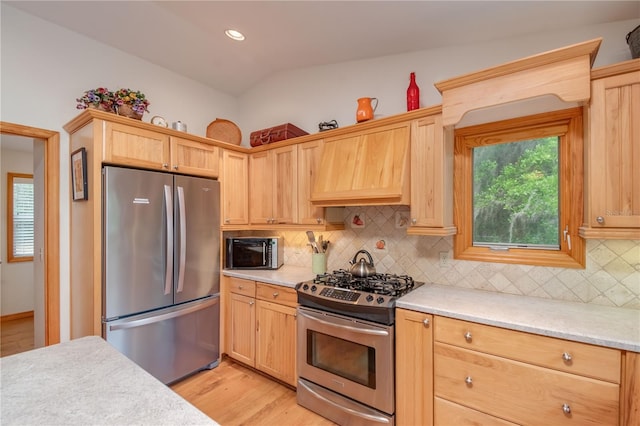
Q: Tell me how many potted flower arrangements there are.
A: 2